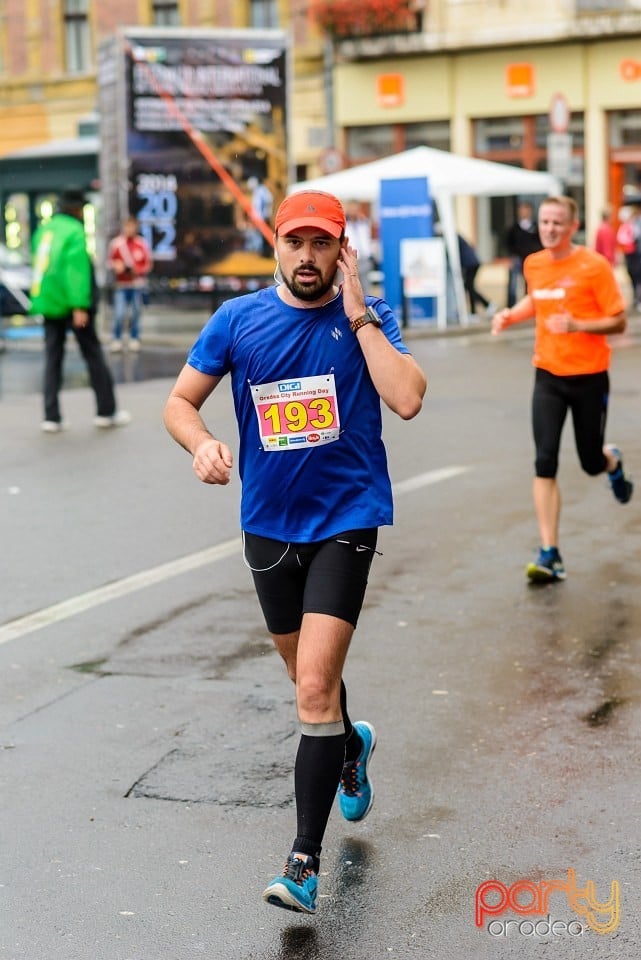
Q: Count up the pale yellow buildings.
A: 1